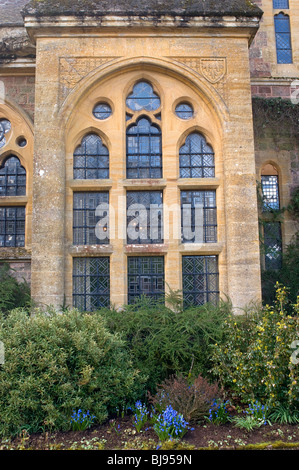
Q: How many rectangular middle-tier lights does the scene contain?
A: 3